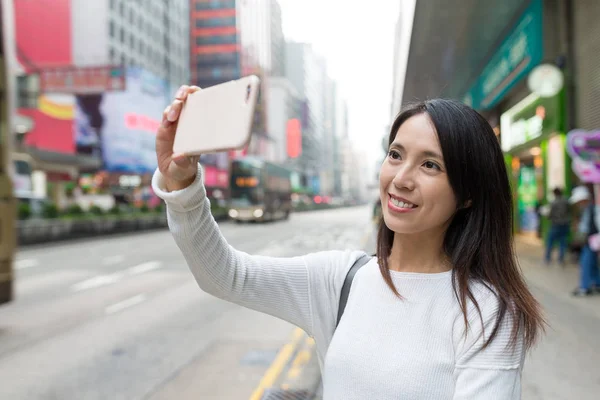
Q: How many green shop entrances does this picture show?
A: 1